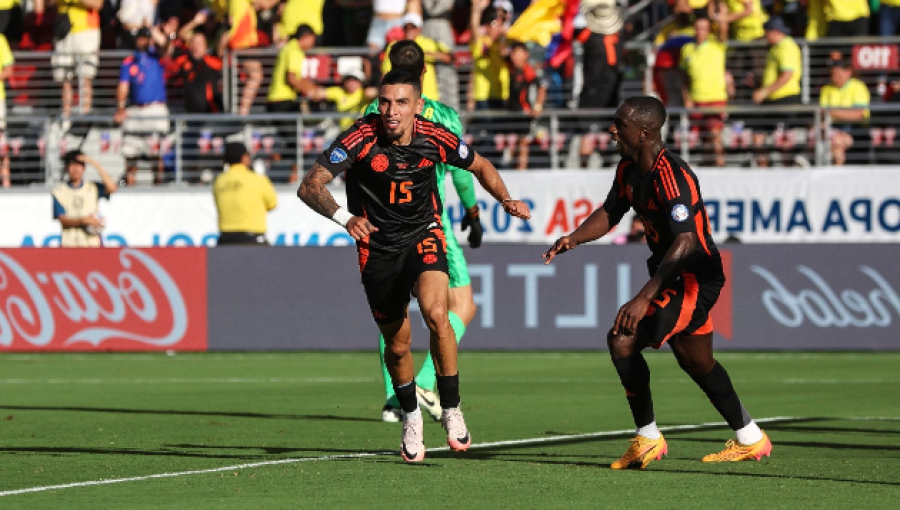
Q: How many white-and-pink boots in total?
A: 2